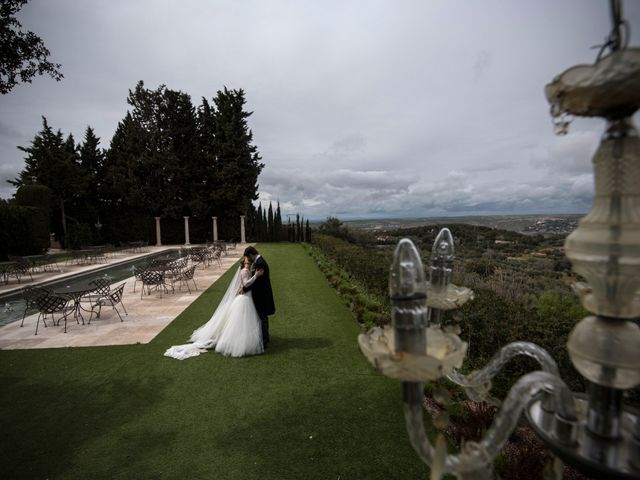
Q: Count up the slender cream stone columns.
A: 4